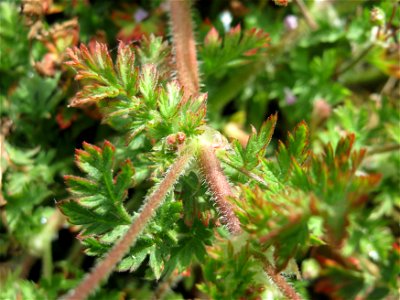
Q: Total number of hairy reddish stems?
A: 3